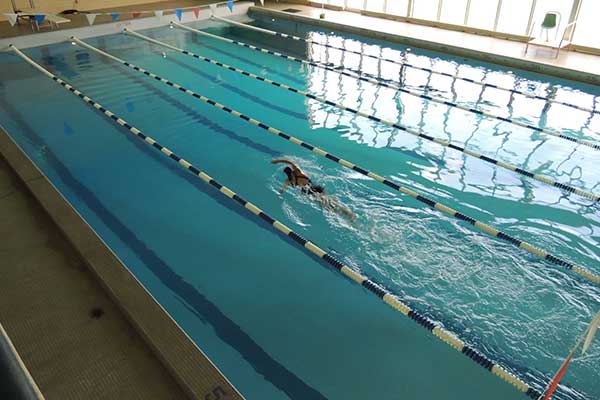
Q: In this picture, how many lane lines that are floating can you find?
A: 5